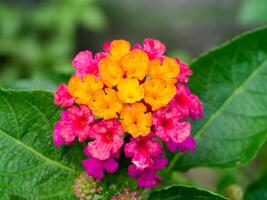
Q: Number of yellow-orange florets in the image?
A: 9